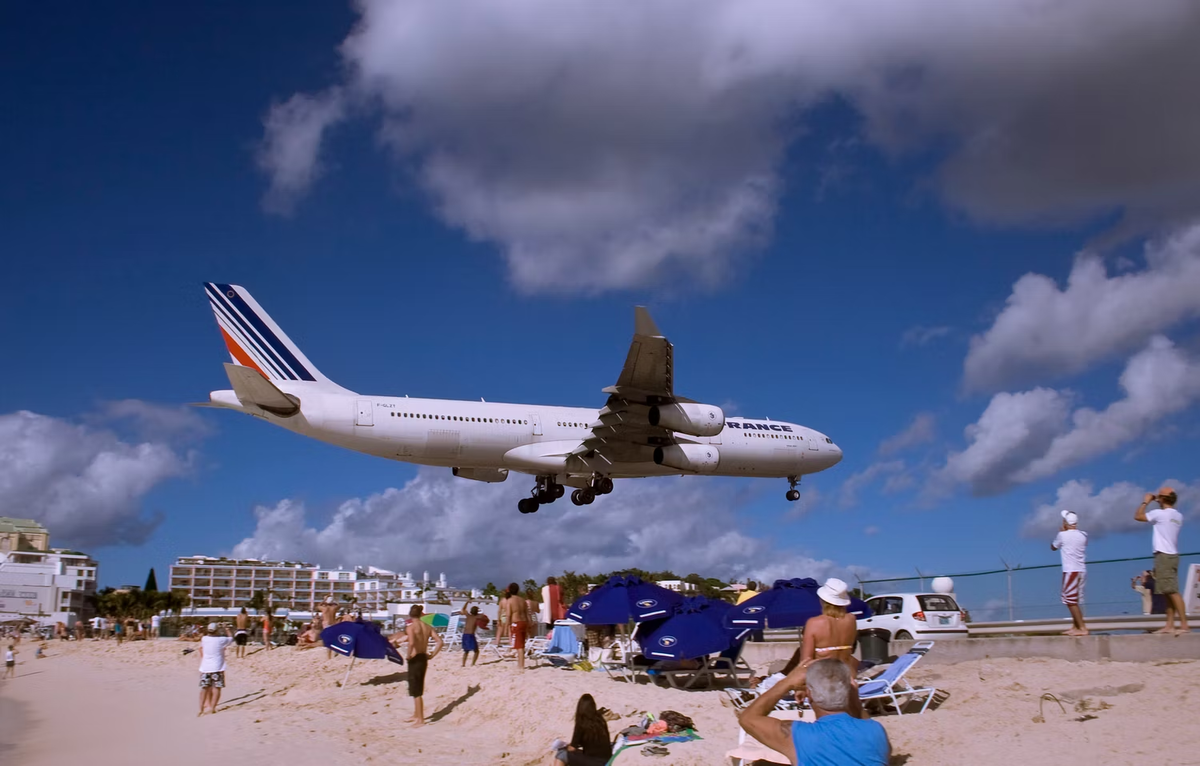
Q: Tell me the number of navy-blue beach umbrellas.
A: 4